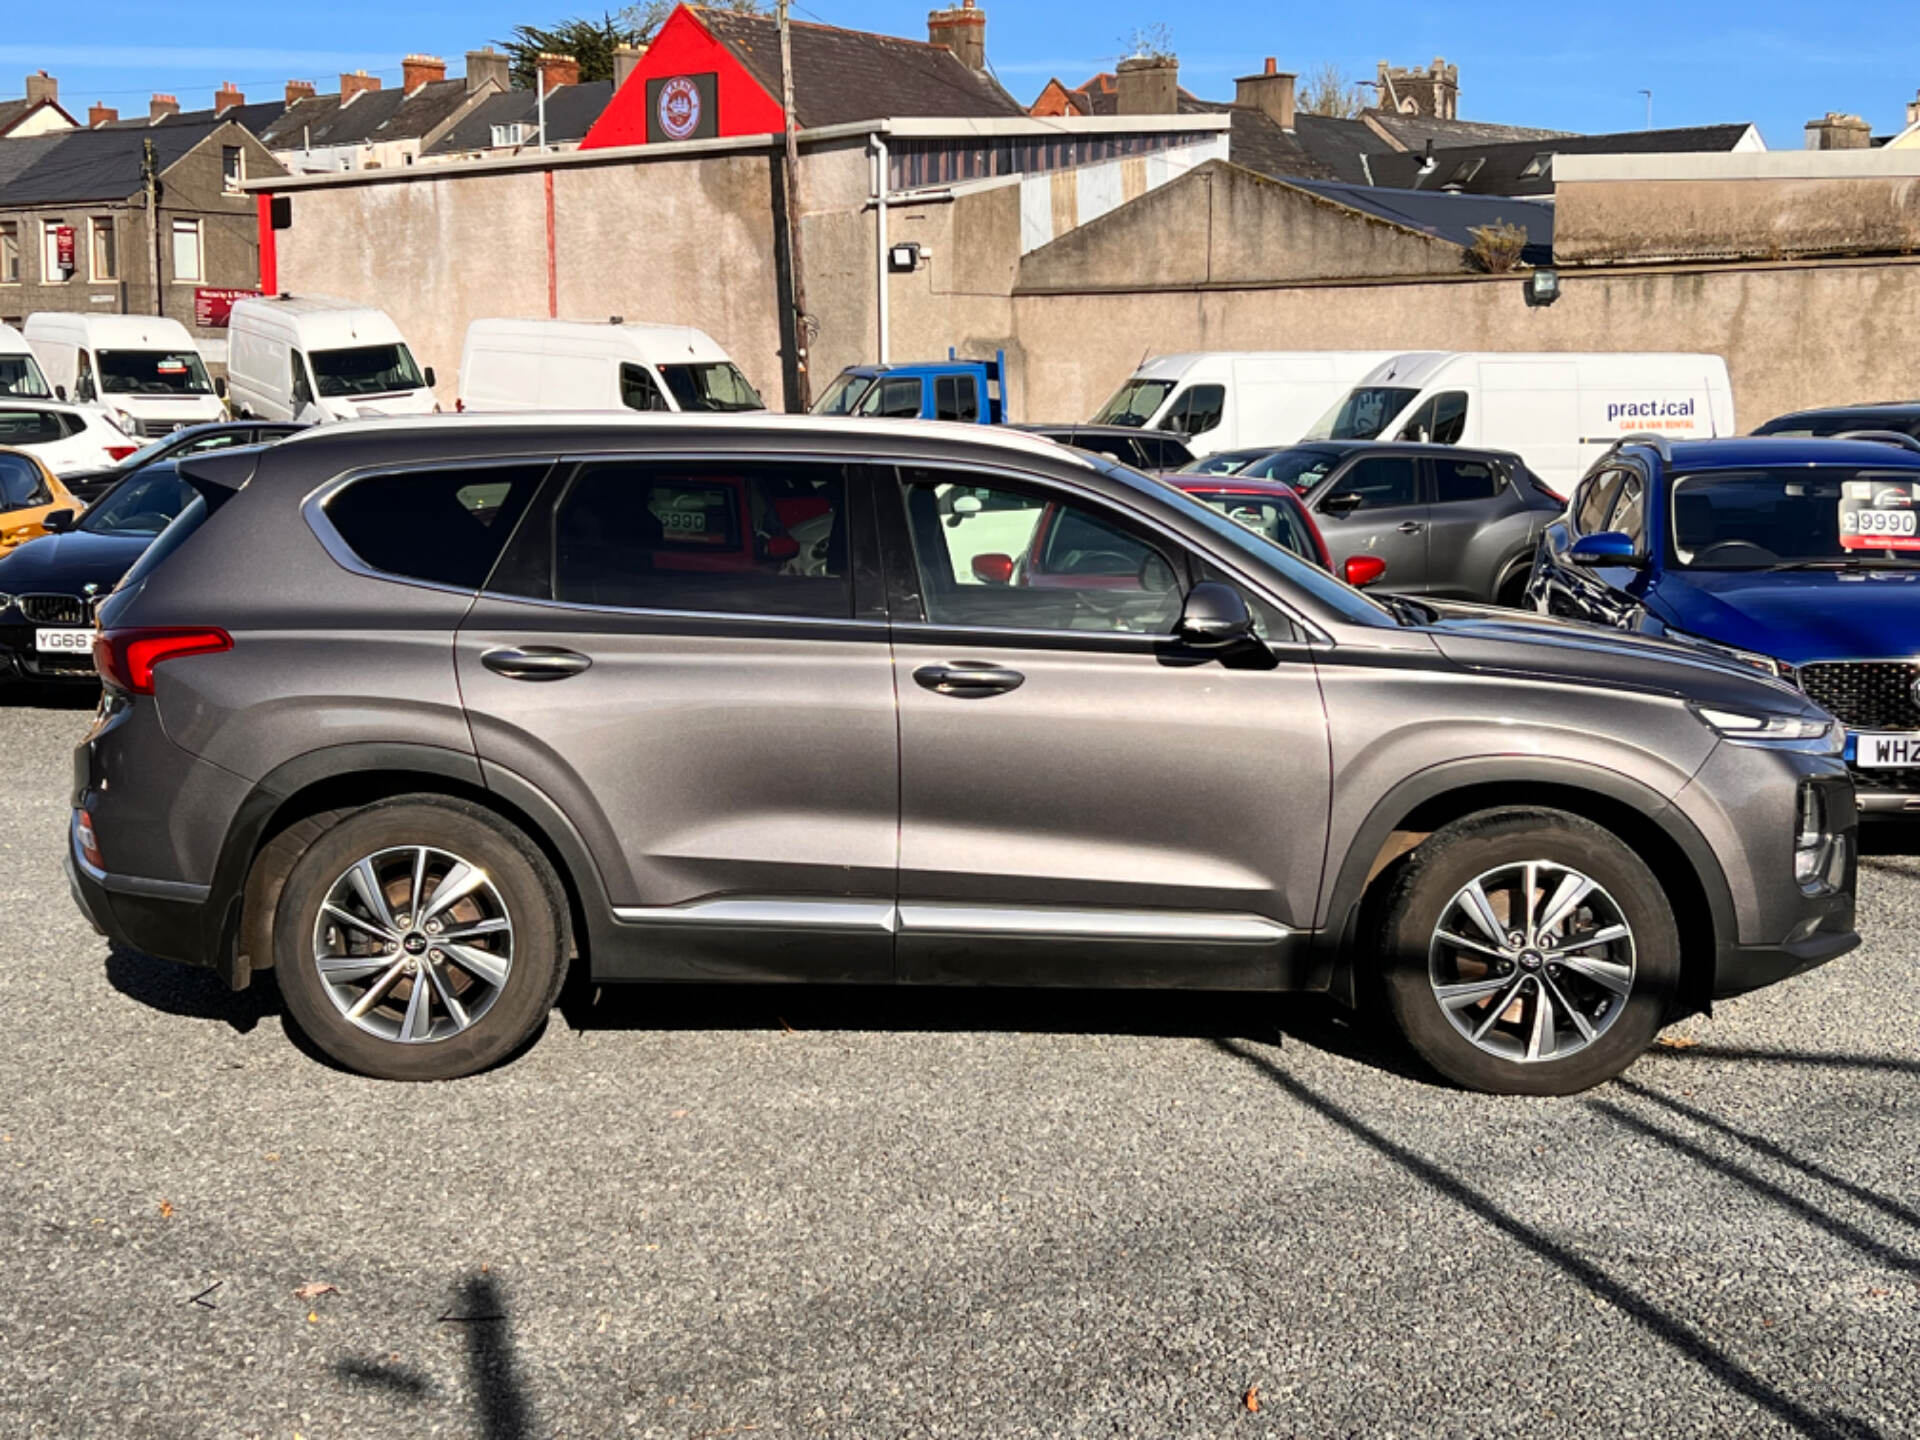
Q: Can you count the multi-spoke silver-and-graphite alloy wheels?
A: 2